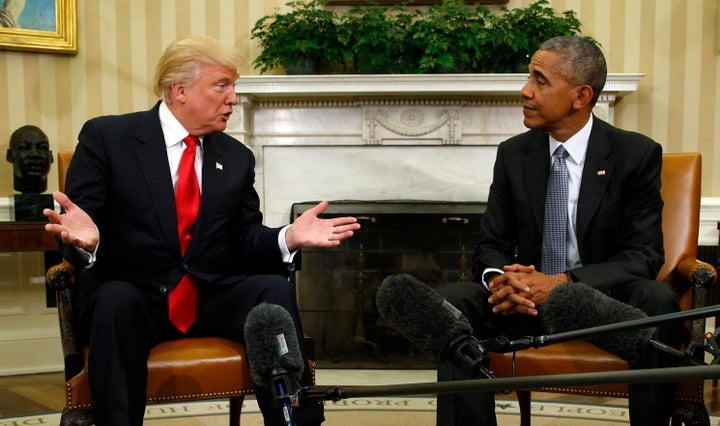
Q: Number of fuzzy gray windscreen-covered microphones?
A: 3